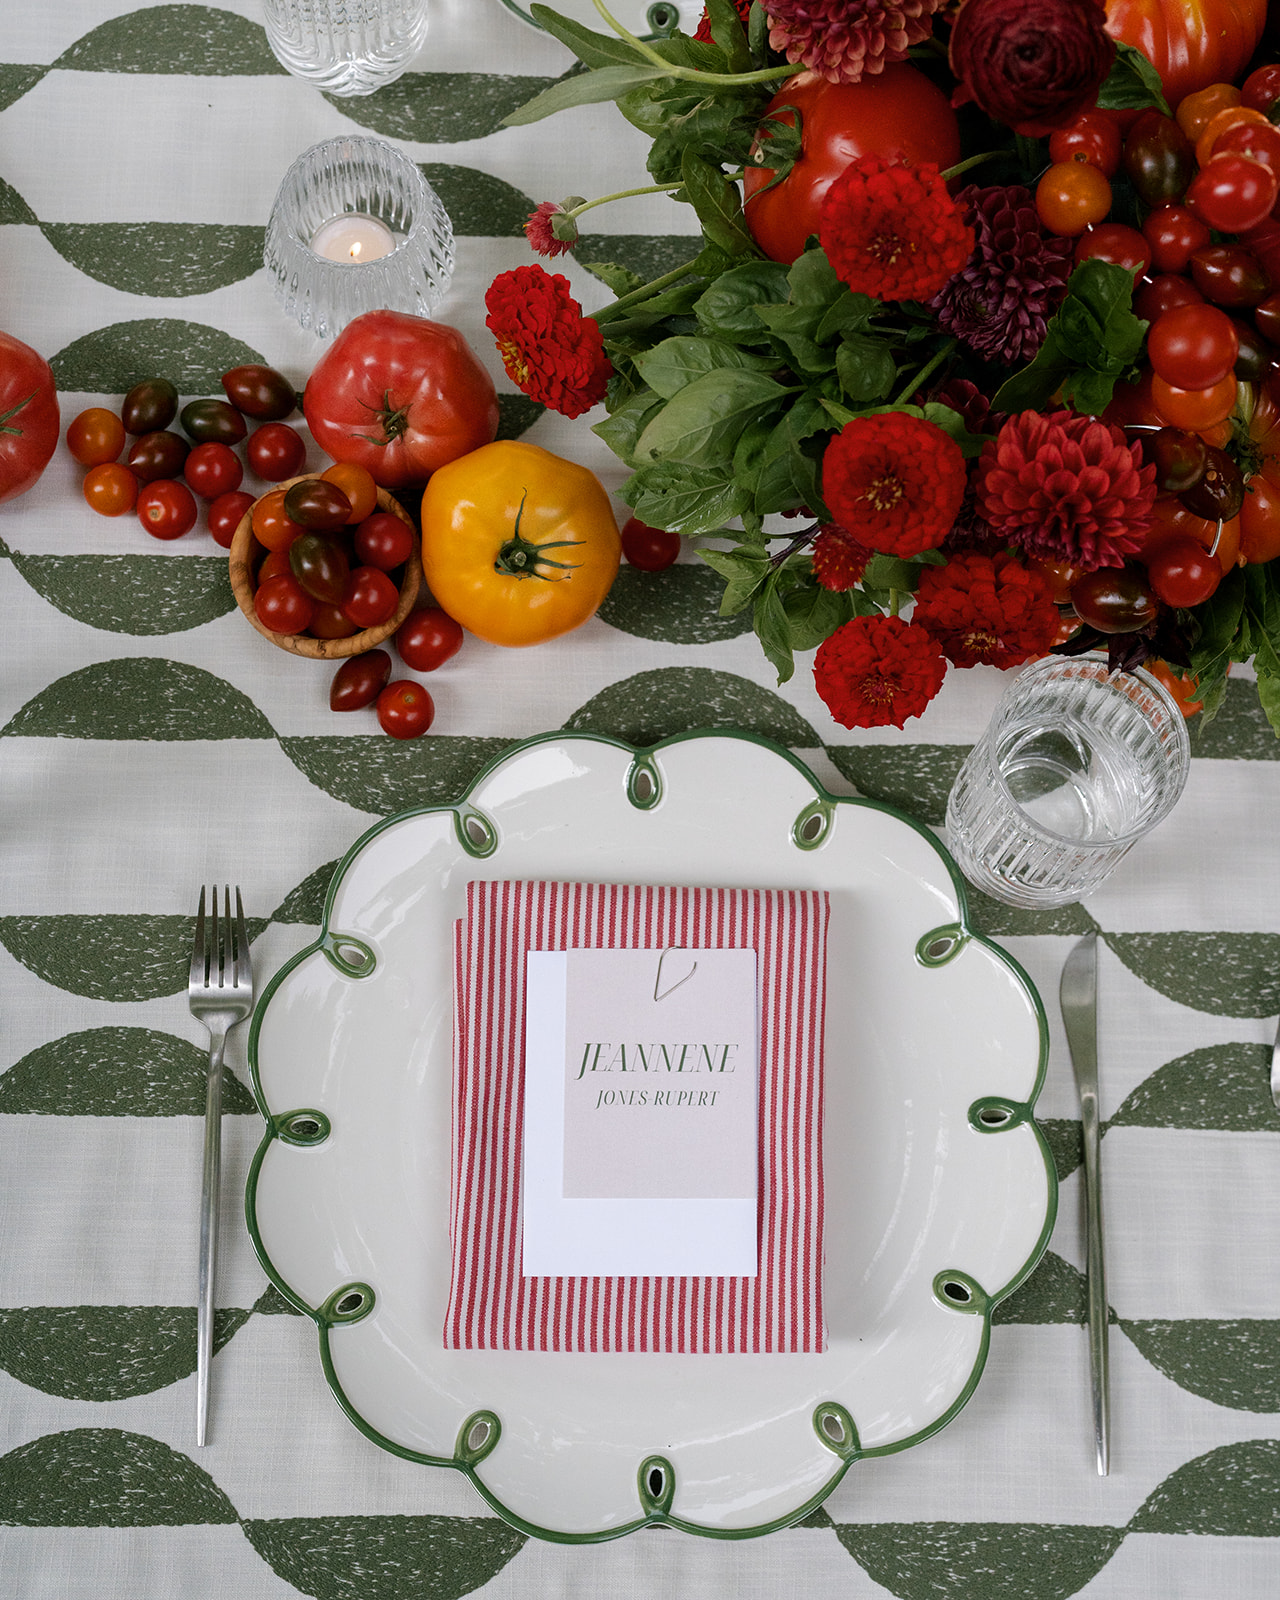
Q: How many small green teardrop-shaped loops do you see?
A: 13